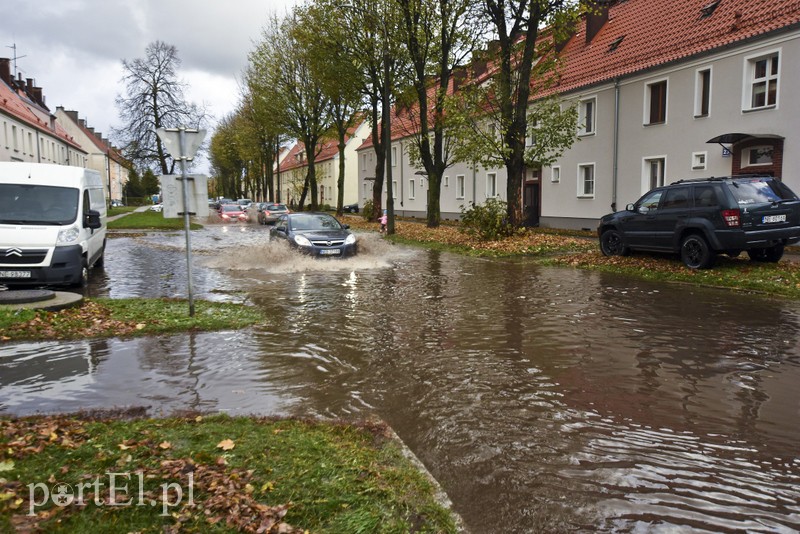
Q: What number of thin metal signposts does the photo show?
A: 1